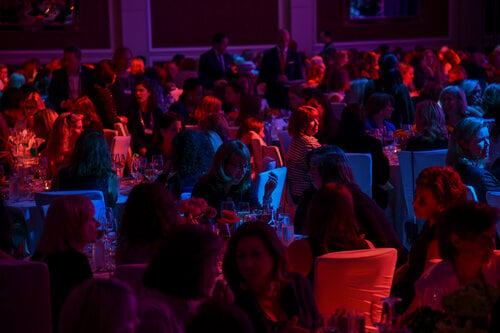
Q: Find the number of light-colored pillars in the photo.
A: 2